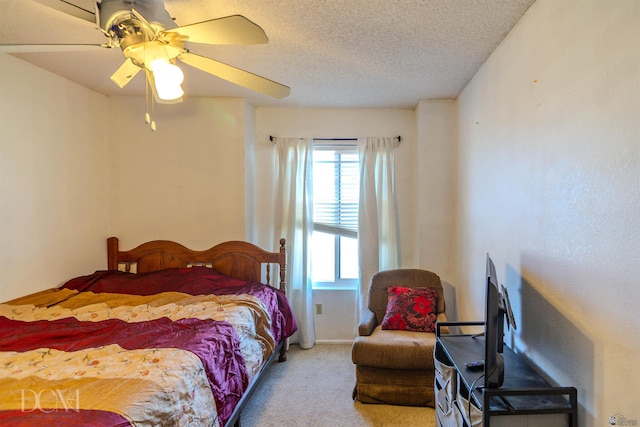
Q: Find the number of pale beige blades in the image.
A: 5